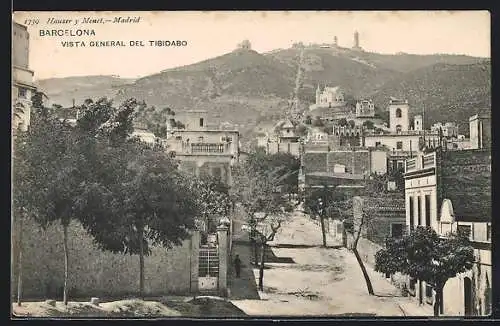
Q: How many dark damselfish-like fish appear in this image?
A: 0